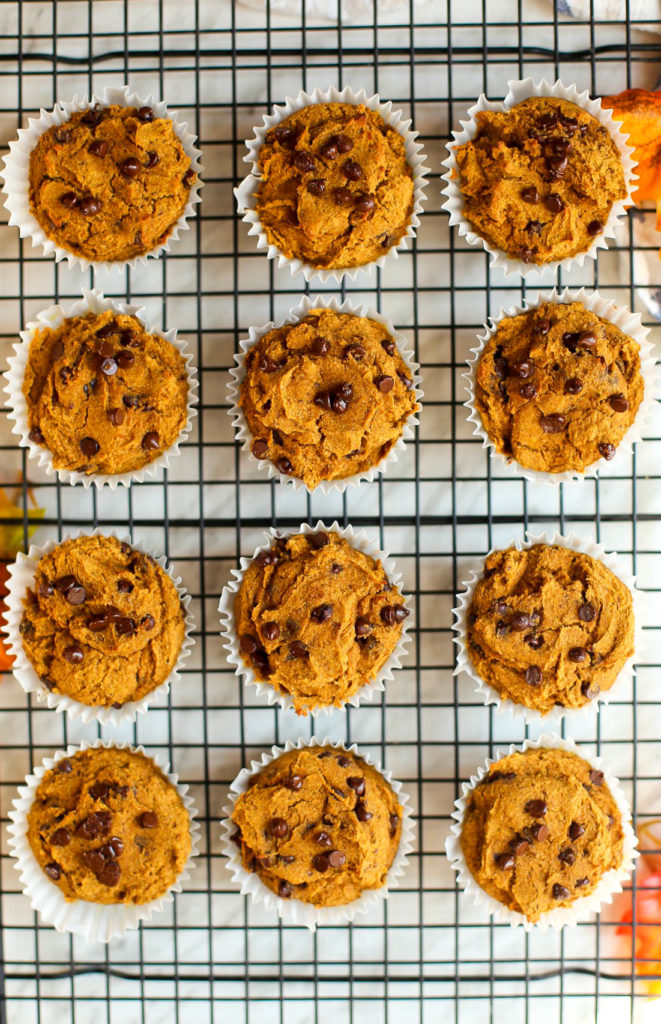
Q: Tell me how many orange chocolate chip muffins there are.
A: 12